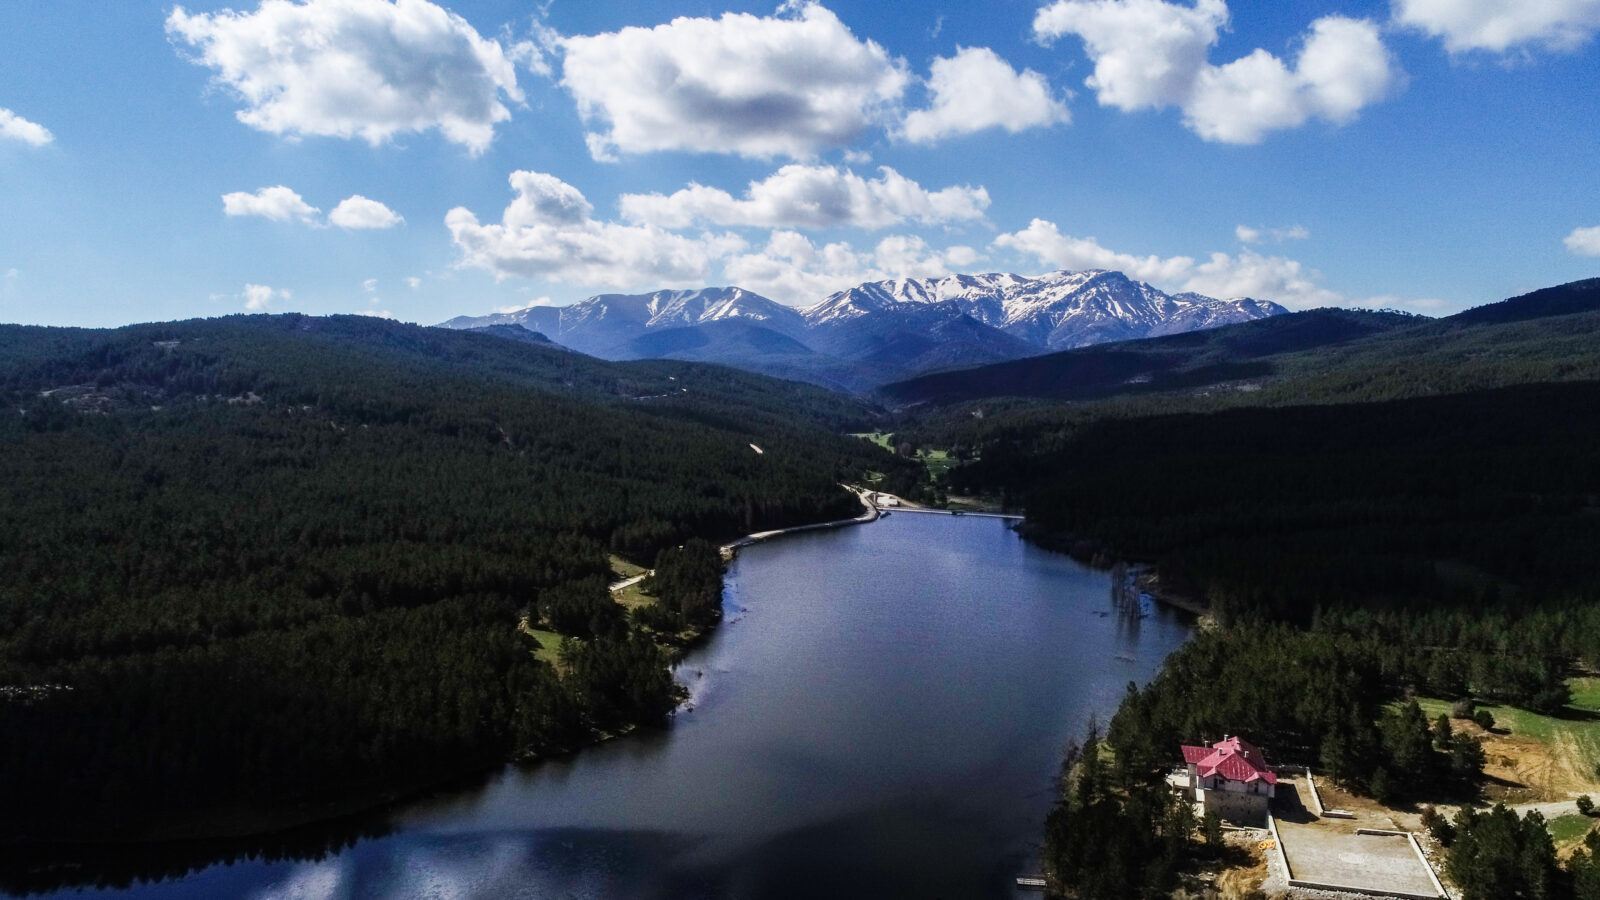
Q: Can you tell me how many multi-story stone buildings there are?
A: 1